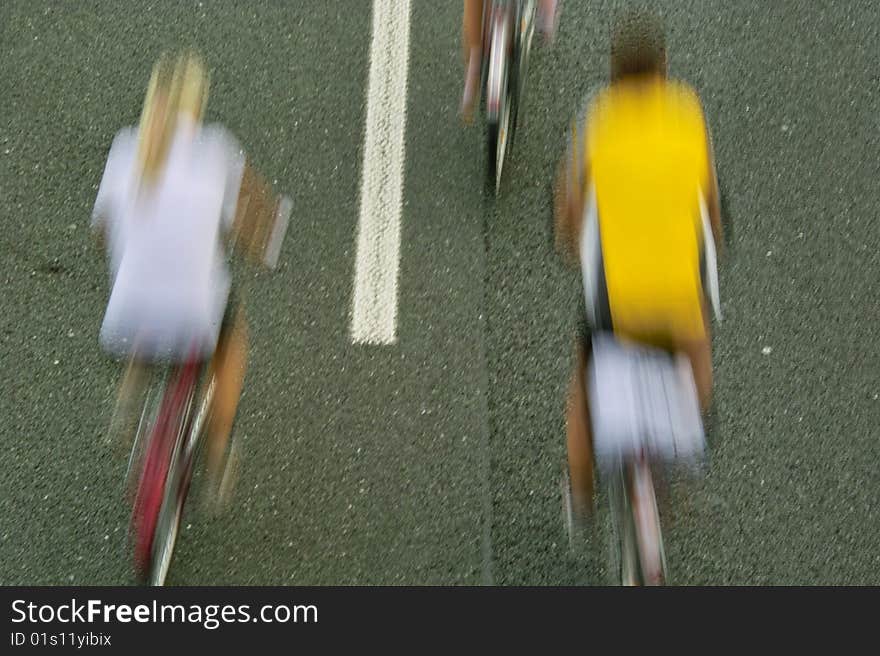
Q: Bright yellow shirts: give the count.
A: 1